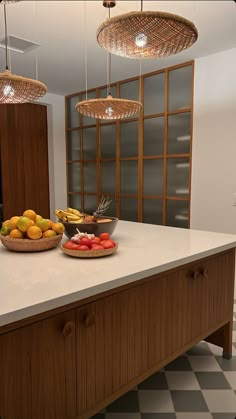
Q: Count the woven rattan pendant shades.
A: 3